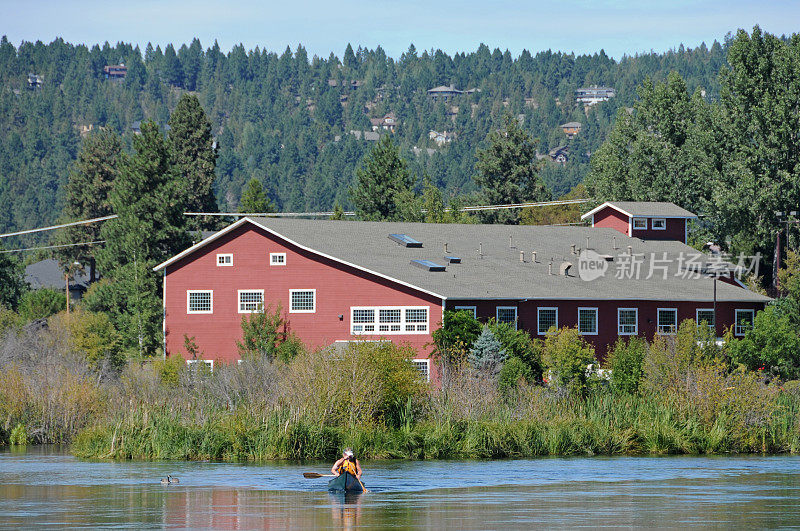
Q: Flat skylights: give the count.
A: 3